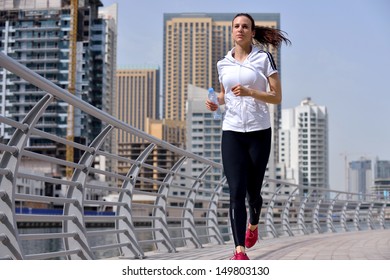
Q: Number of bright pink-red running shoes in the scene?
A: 2